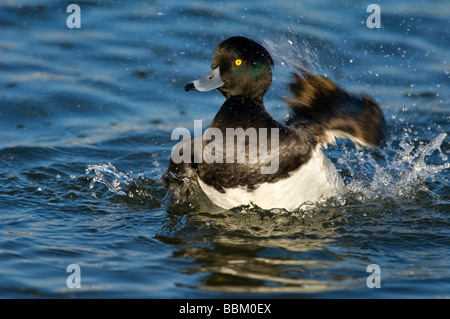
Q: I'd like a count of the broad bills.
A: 1